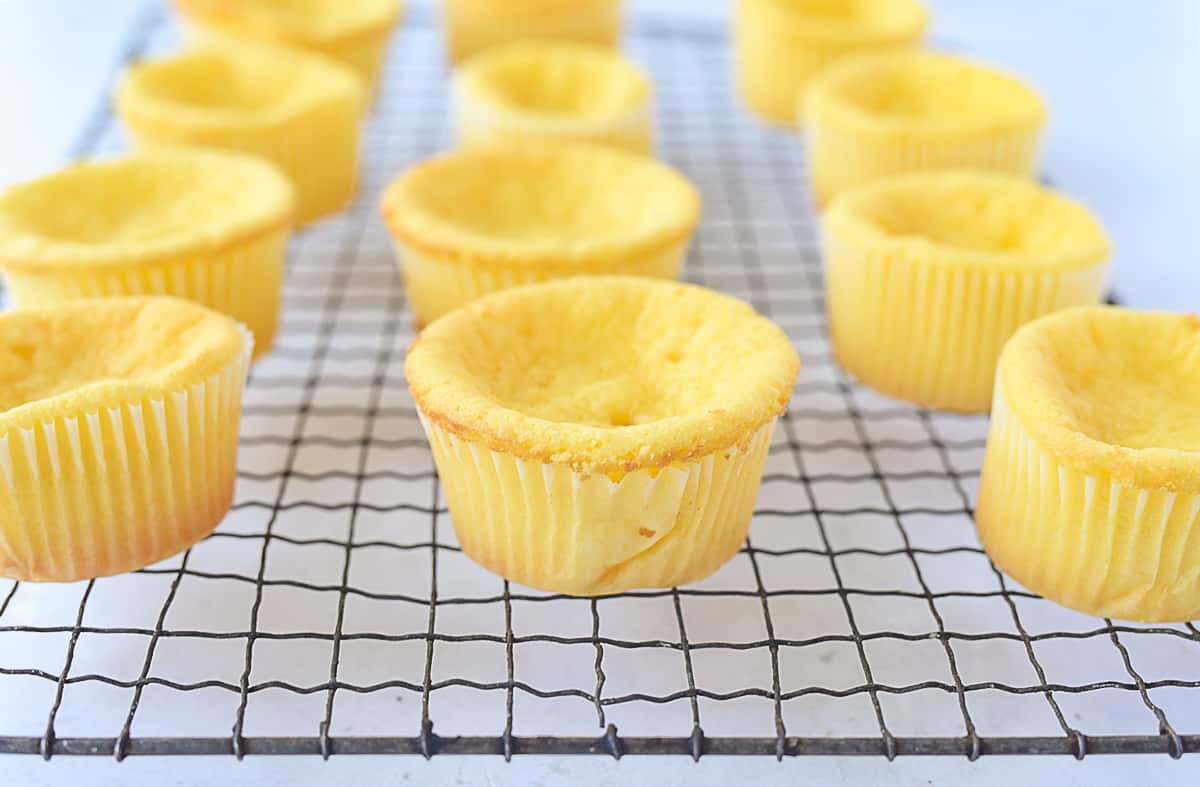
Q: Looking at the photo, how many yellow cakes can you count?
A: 12